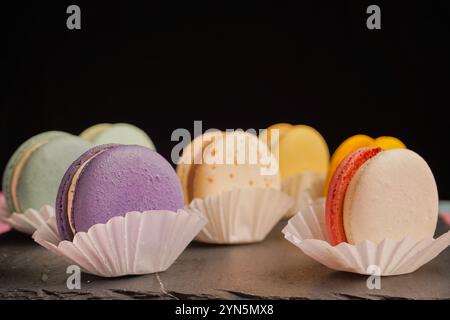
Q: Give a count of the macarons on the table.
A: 7